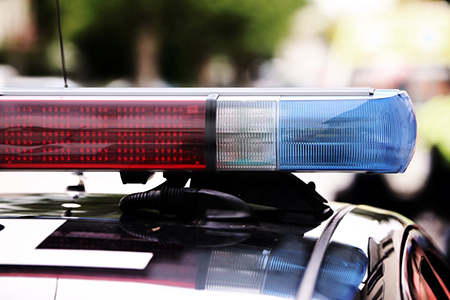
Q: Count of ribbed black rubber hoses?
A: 1